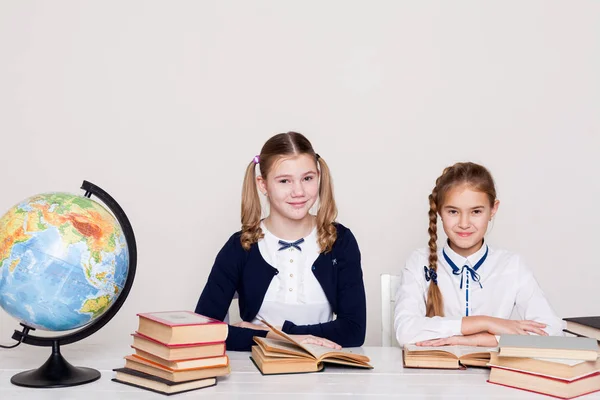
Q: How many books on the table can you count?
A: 11